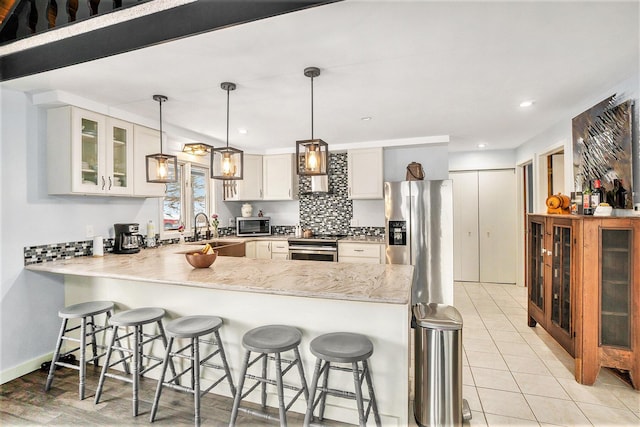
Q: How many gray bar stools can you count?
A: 5